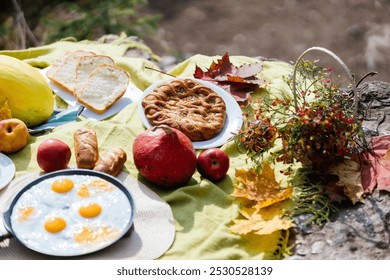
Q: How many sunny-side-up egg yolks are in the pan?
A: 3